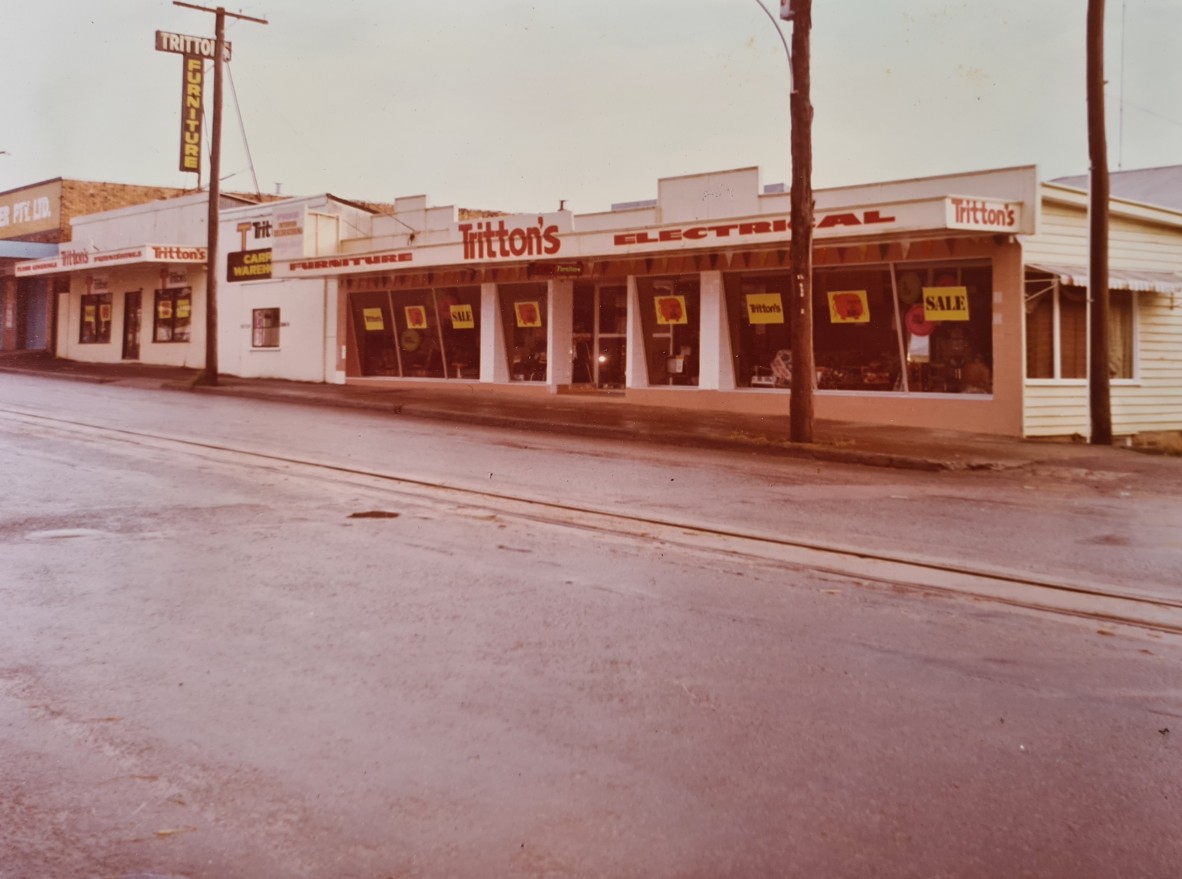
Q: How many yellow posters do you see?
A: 12